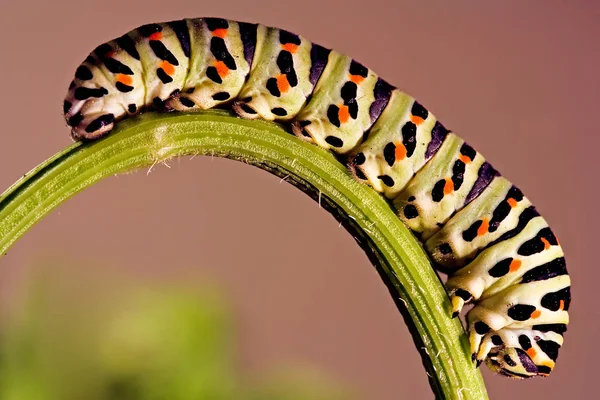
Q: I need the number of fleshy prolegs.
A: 5